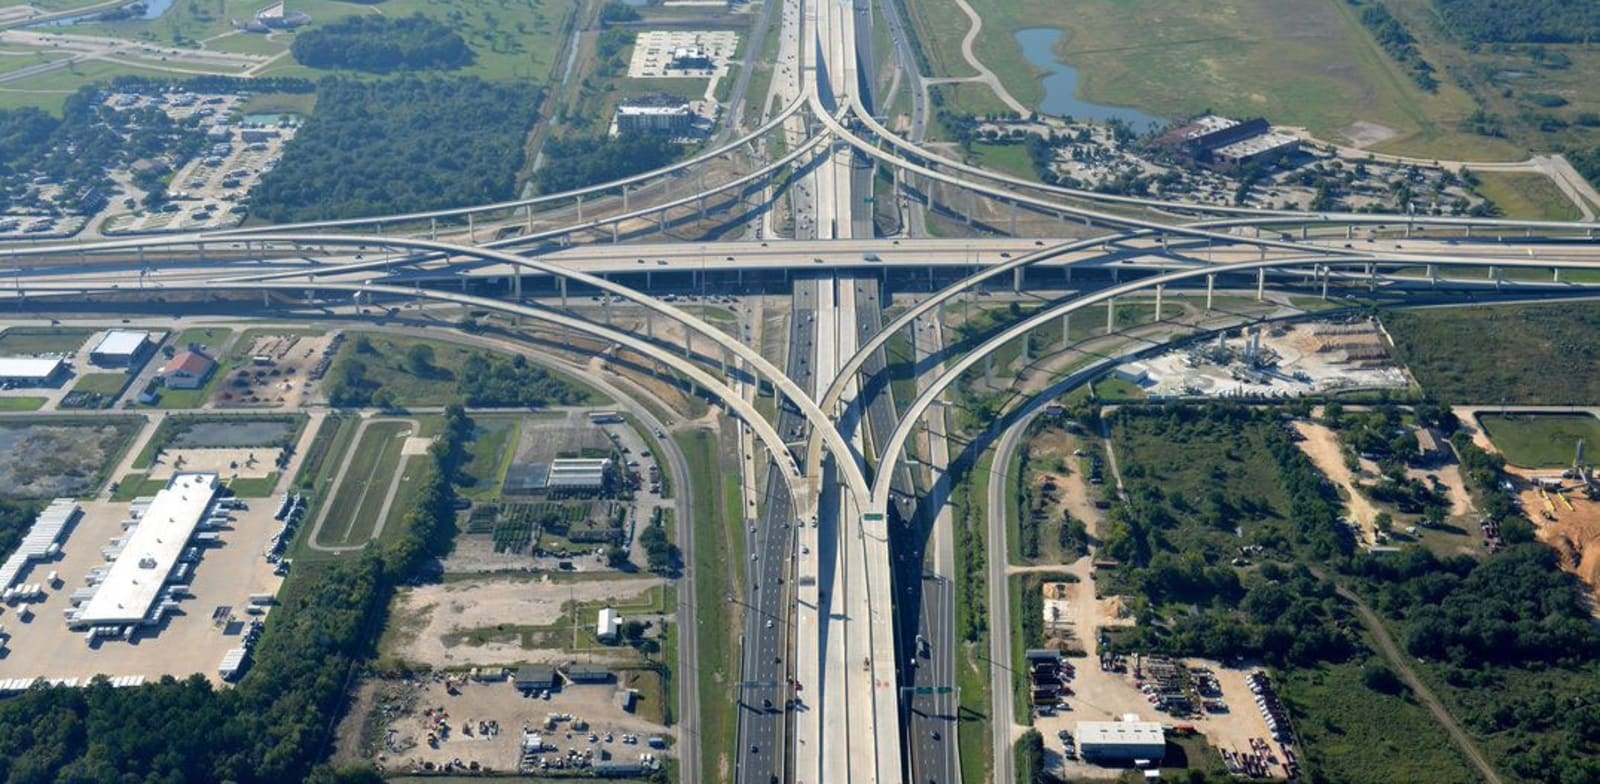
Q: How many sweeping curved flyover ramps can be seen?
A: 8